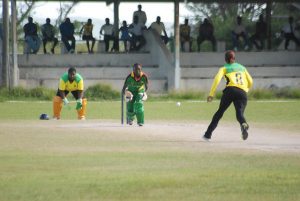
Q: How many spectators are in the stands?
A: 14